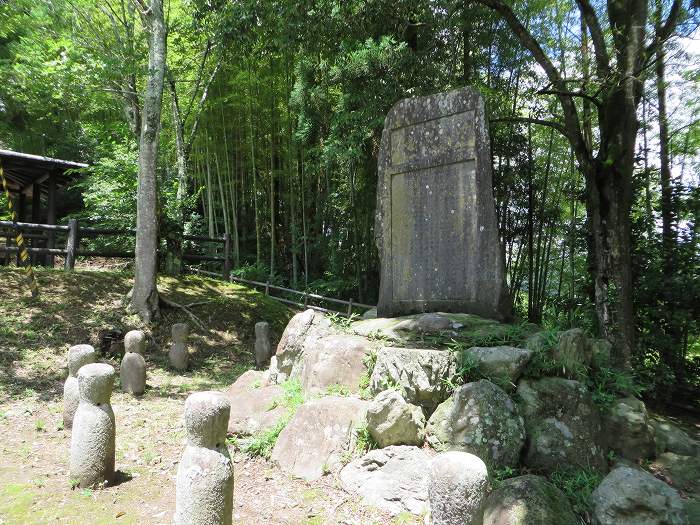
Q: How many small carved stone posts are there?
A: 7